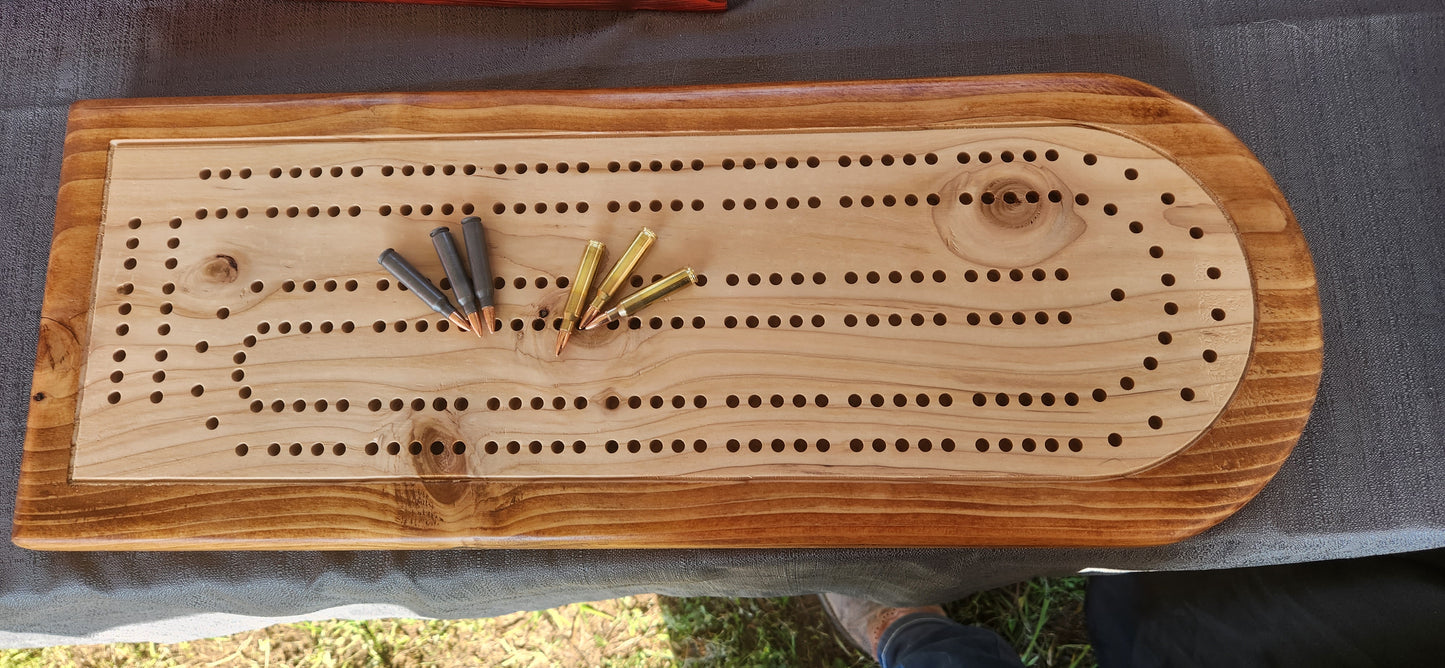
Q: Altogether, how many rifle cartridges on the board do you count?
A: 6